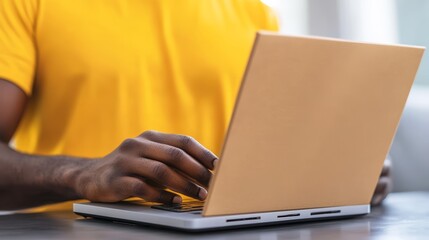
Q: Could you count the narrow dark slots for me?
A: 3